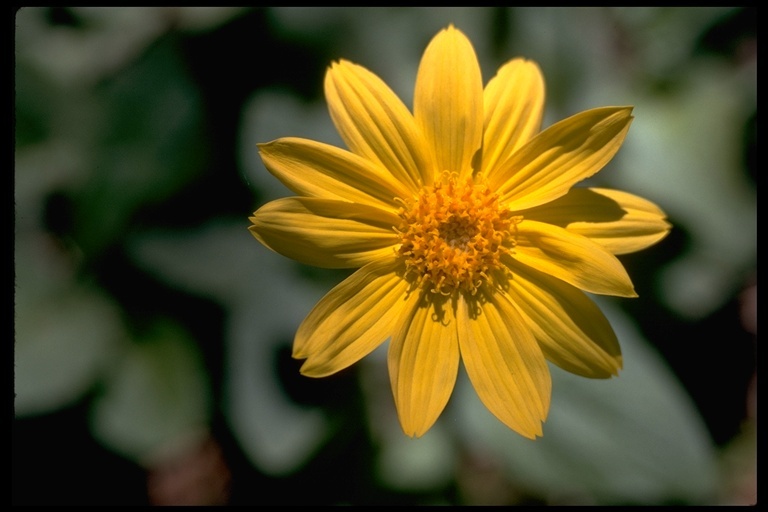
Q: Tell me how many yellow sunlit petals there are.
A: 12